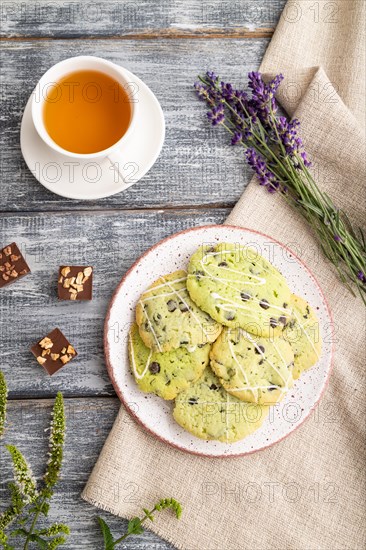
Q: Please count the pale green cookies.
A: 6